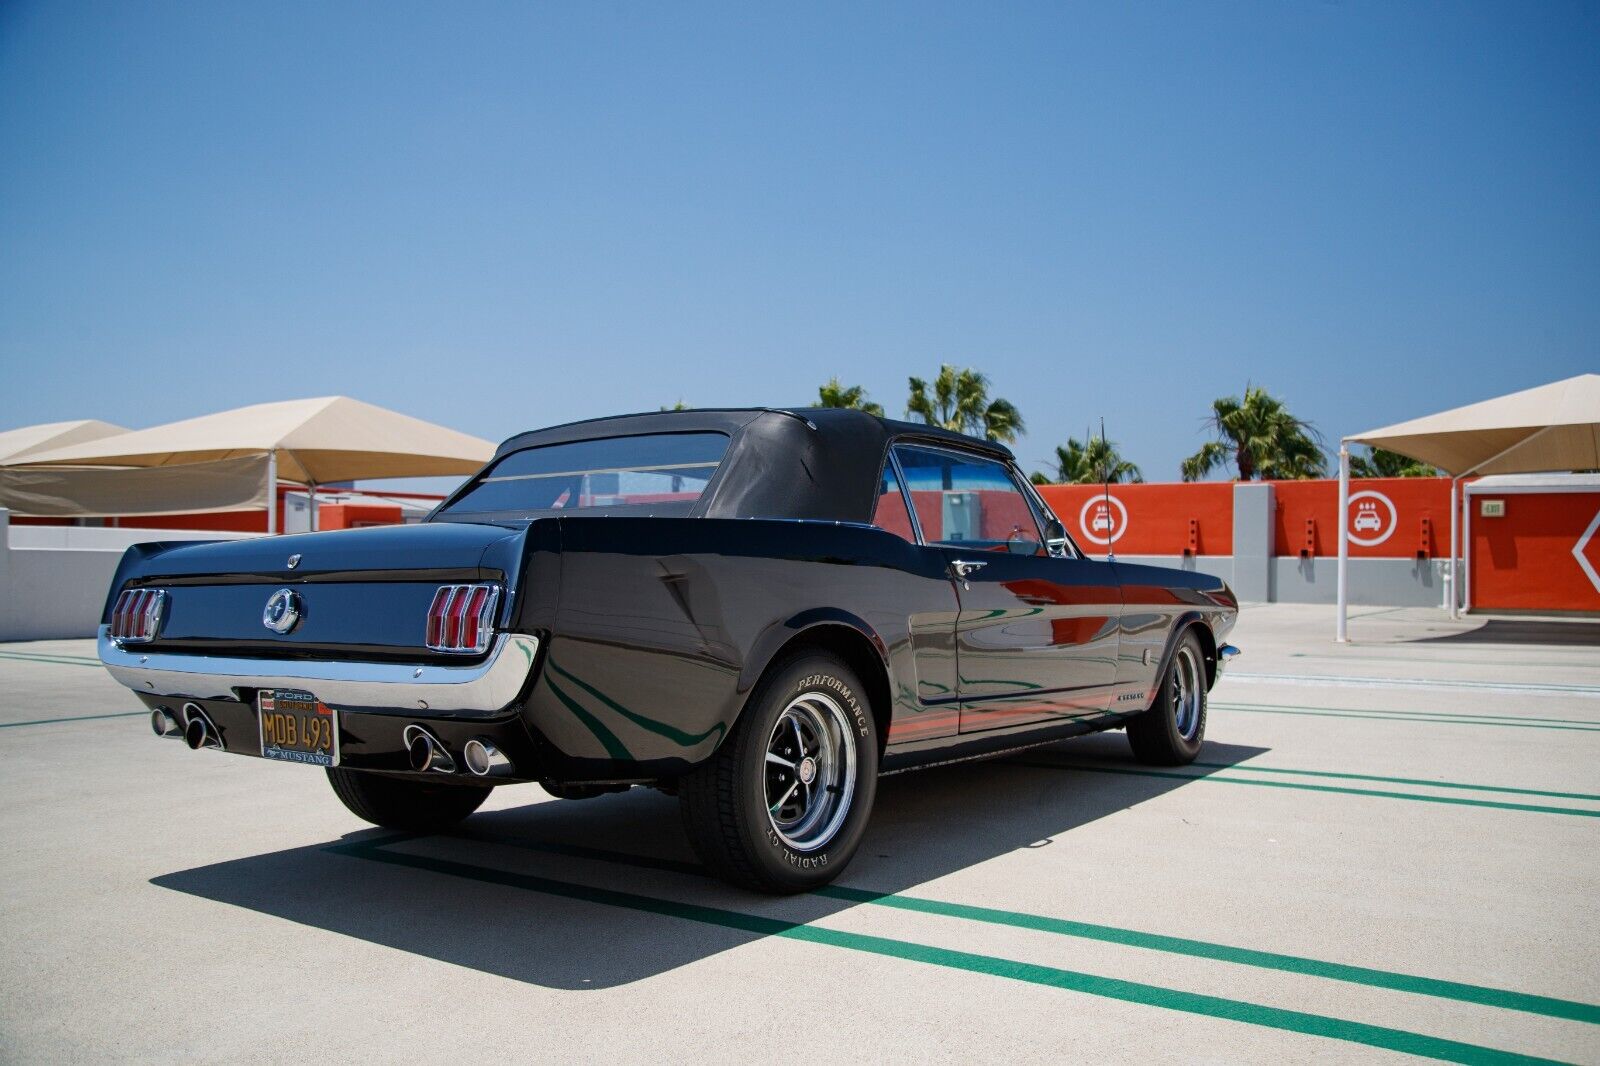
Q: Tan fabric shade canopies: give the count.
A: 3